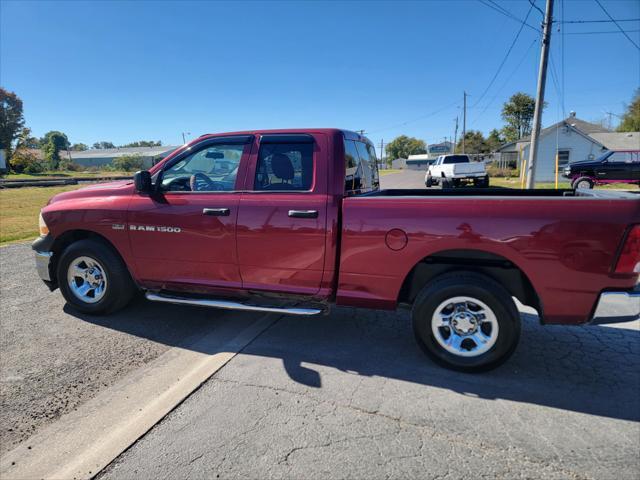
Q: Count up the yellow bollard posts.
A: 2